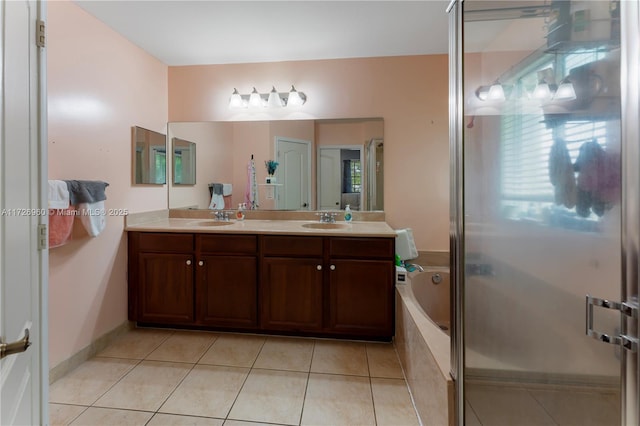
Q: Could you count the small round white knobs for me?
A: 4